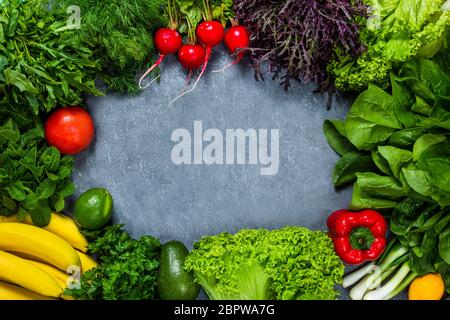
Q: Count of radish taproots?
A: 4